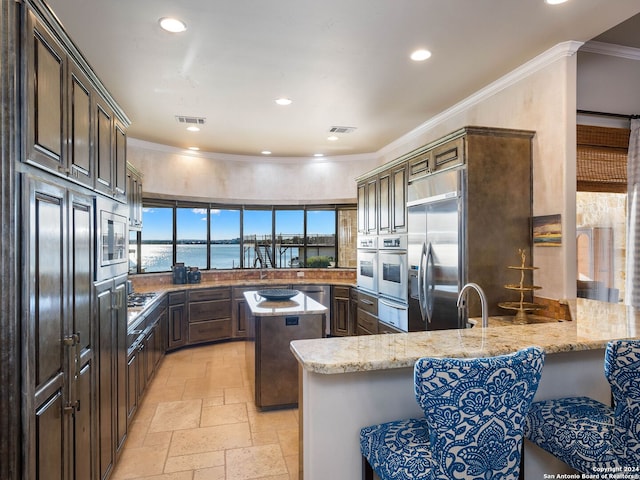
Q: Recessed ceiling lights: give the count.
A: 9